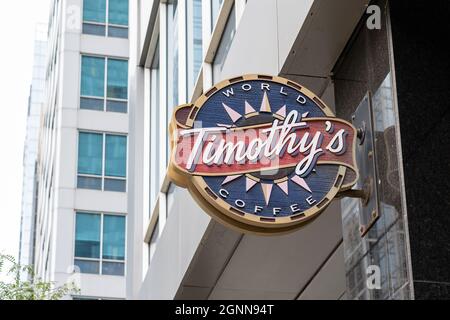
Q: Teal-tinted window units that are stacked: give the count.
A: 4